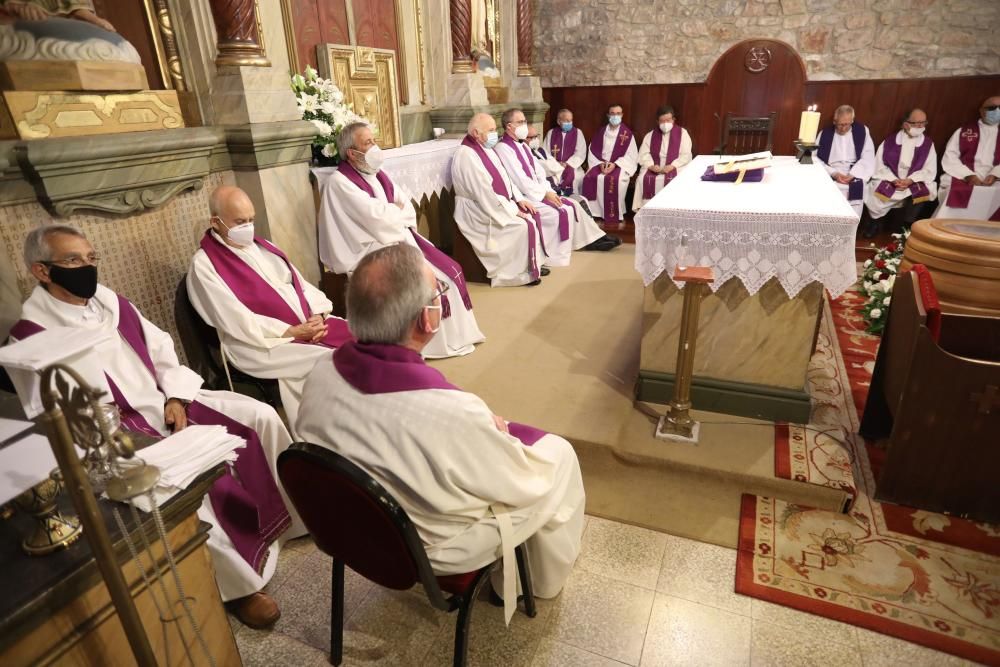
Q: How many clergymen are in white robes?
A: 13